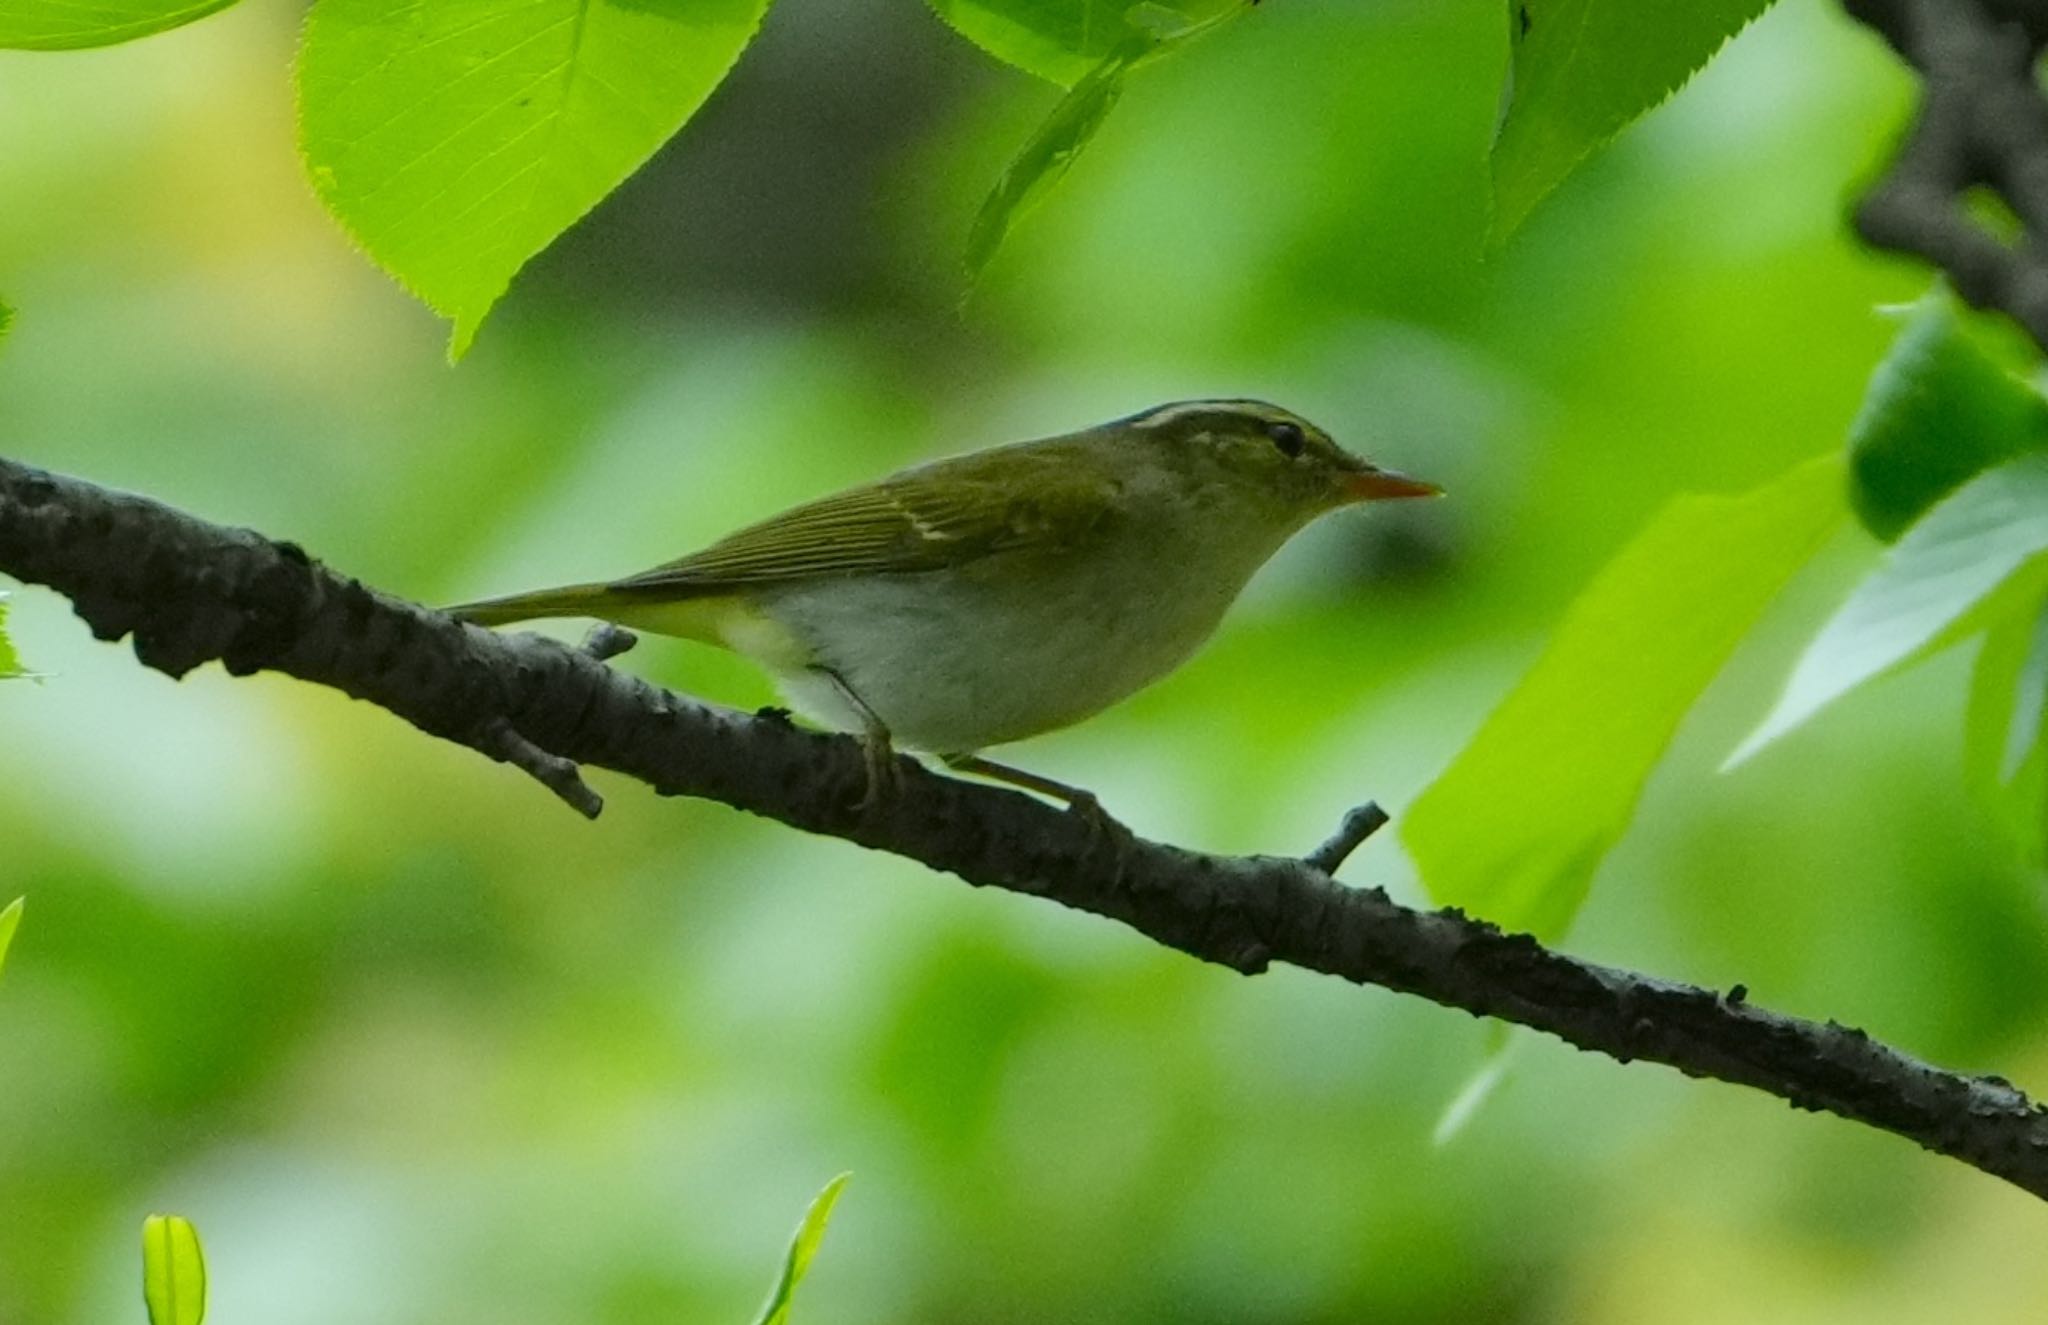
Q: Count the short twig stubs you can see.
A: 3